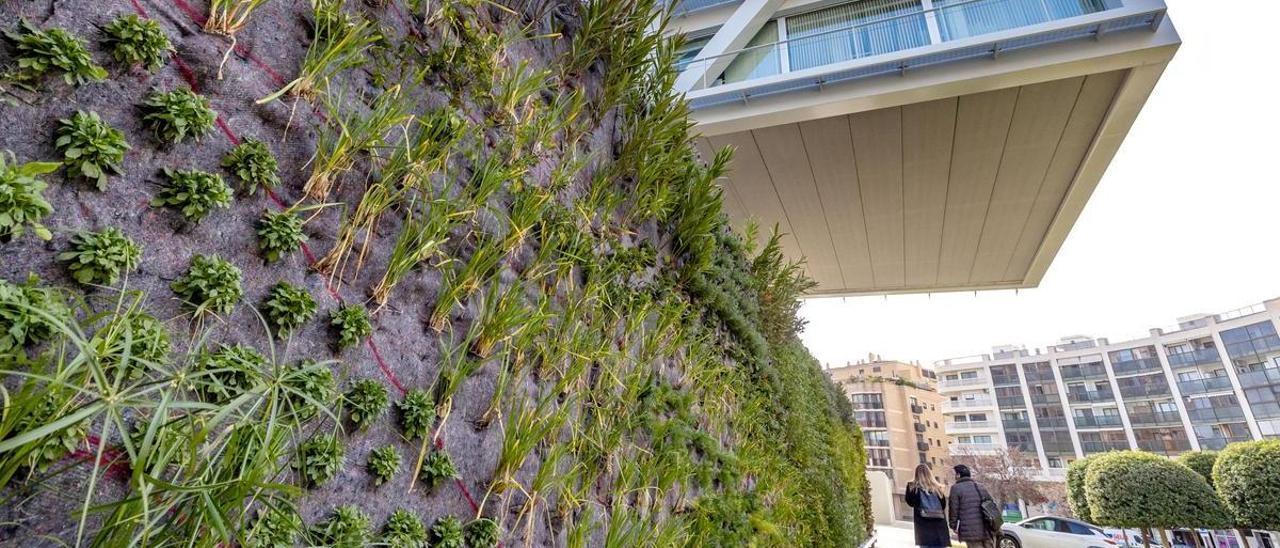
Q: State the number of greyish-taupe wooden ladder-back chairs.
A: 0